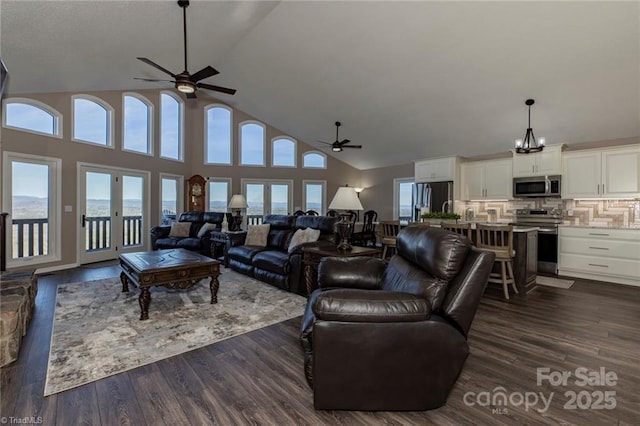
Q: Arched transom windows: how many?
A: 8